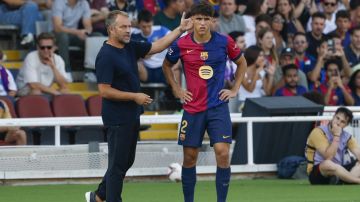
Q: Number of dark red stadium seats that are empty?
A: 3